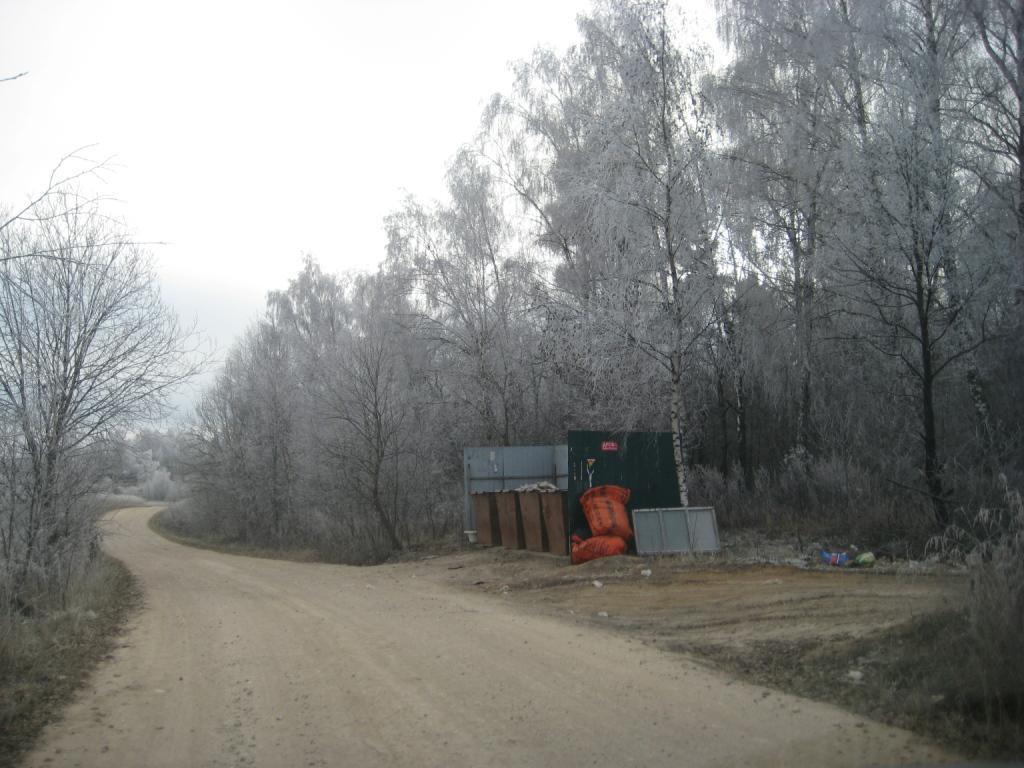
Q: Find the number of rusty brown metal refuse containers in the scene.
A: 4